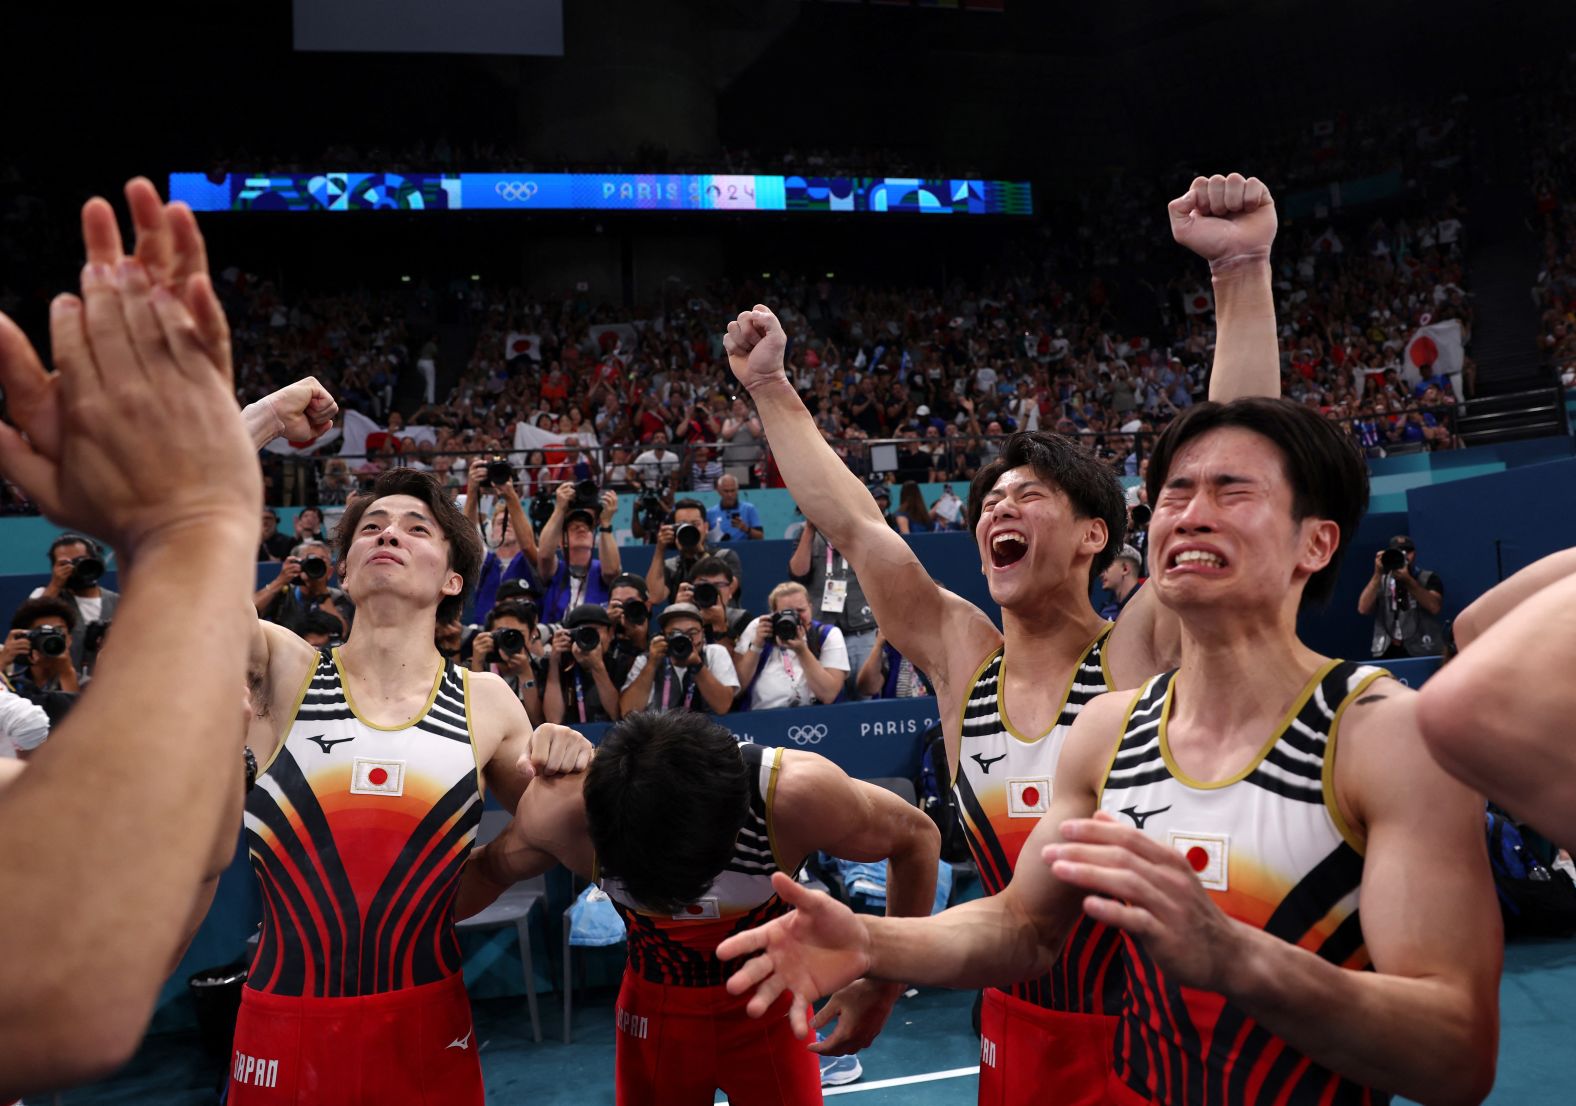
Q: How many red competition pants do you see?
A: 3